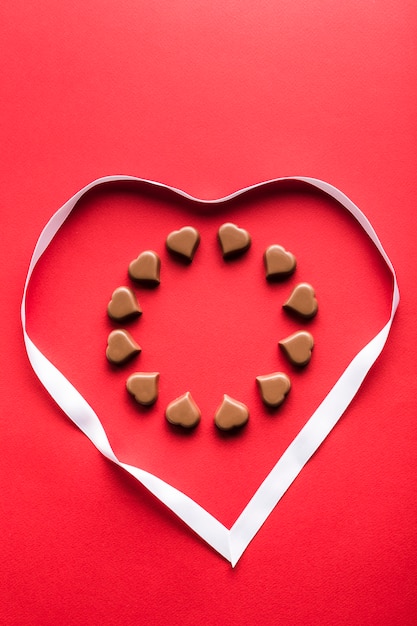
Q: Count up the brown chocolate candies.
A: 12